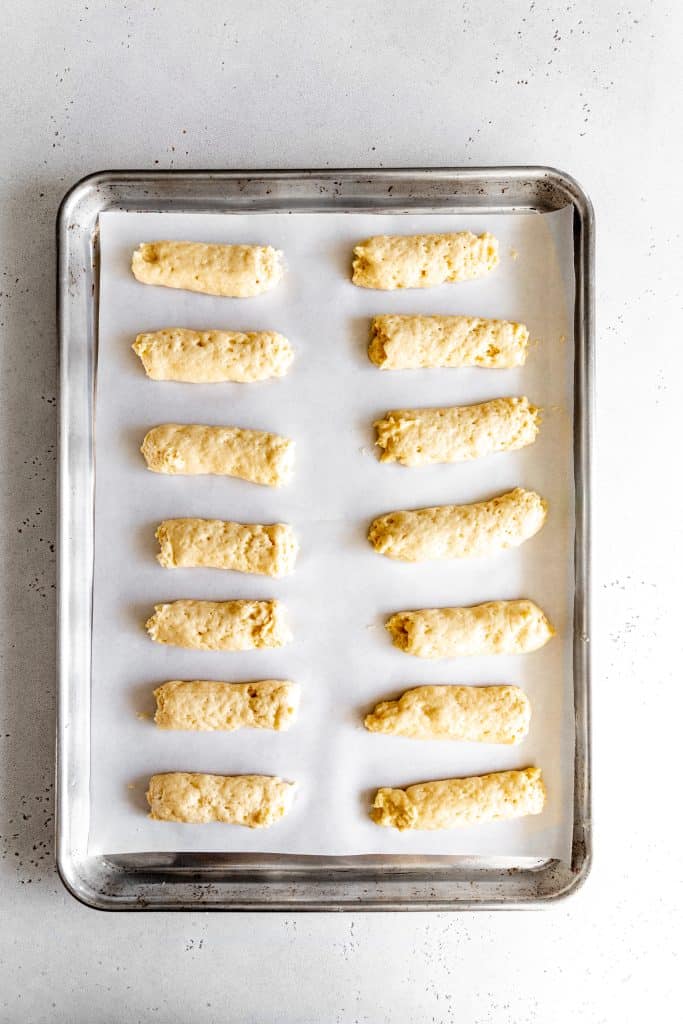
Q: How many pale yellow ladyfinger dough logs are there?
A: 14